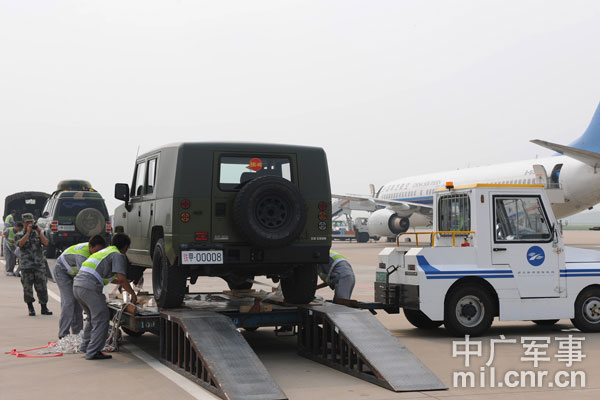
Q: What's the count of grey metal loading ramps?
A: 2